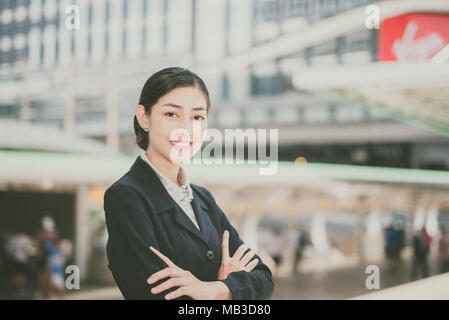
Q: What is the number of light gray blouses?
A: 1